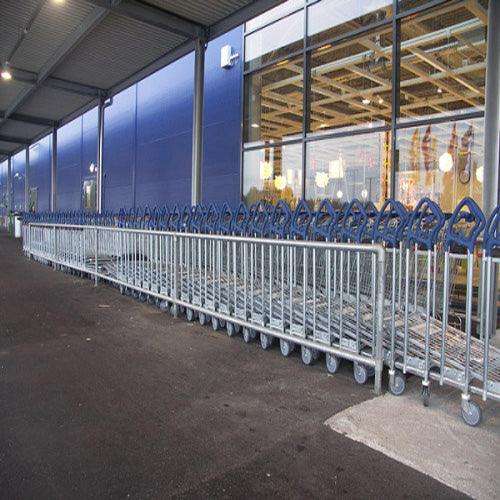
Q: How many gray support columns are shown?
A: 6